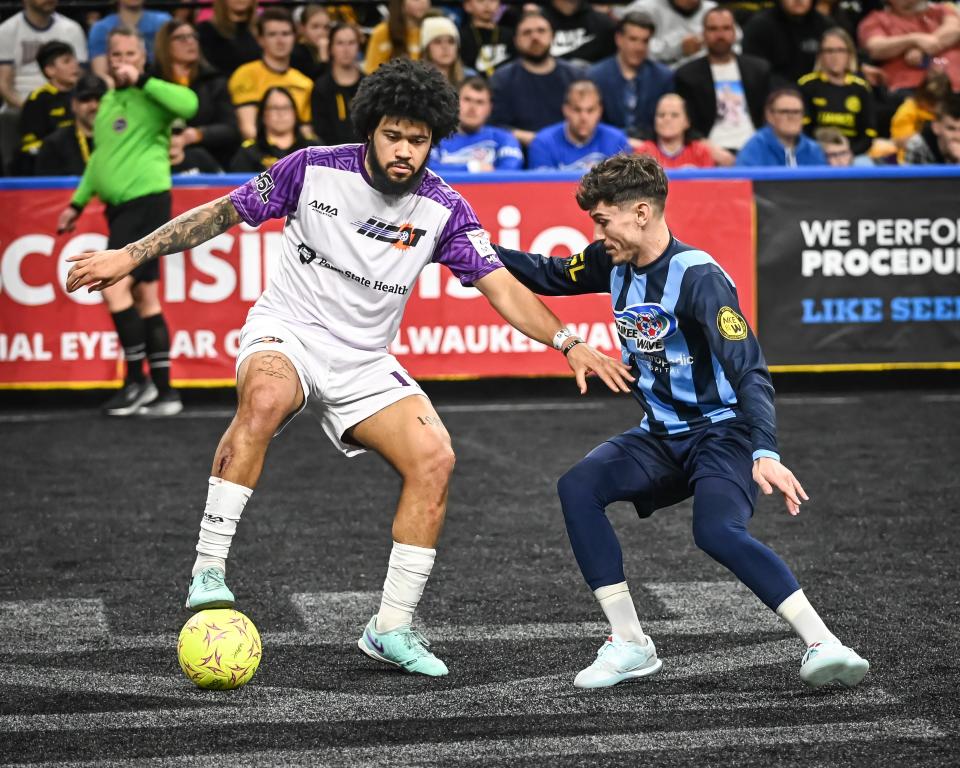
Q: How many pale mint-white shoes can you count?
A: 2